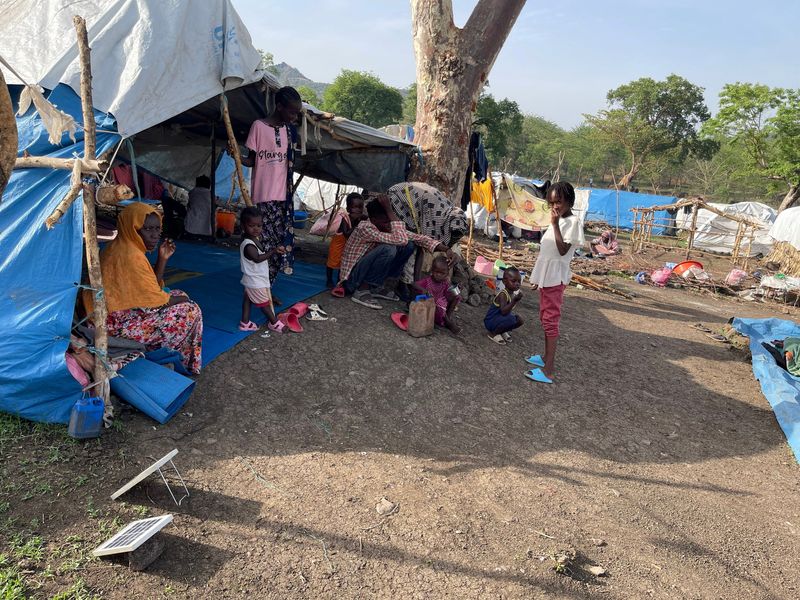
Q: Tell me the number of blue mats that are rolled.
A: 1